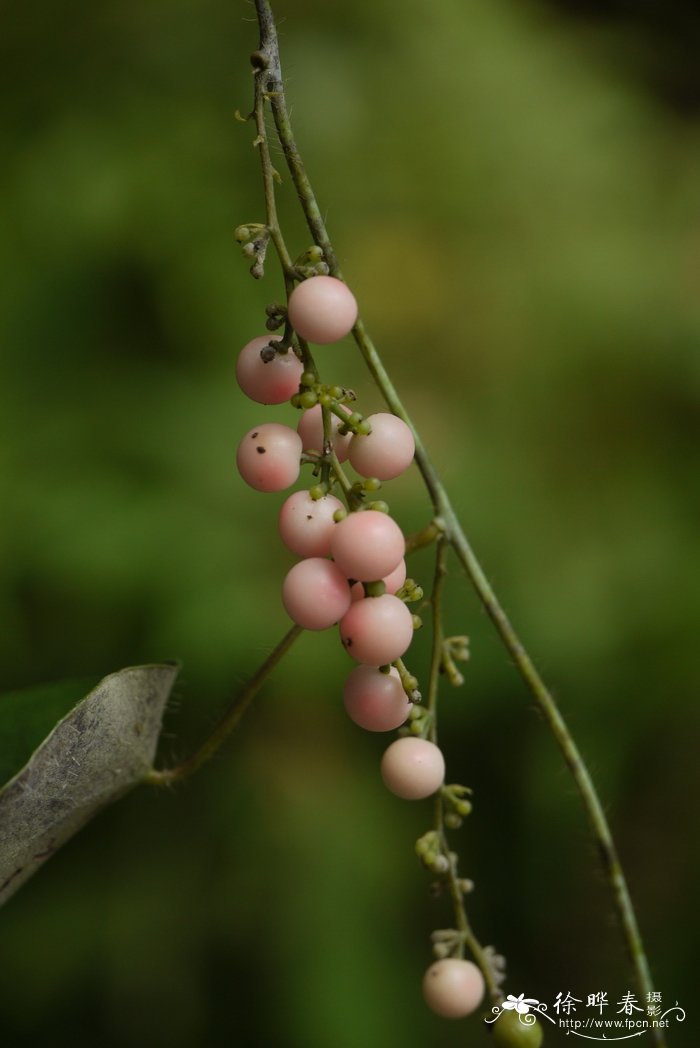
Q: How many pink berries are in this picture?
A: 13